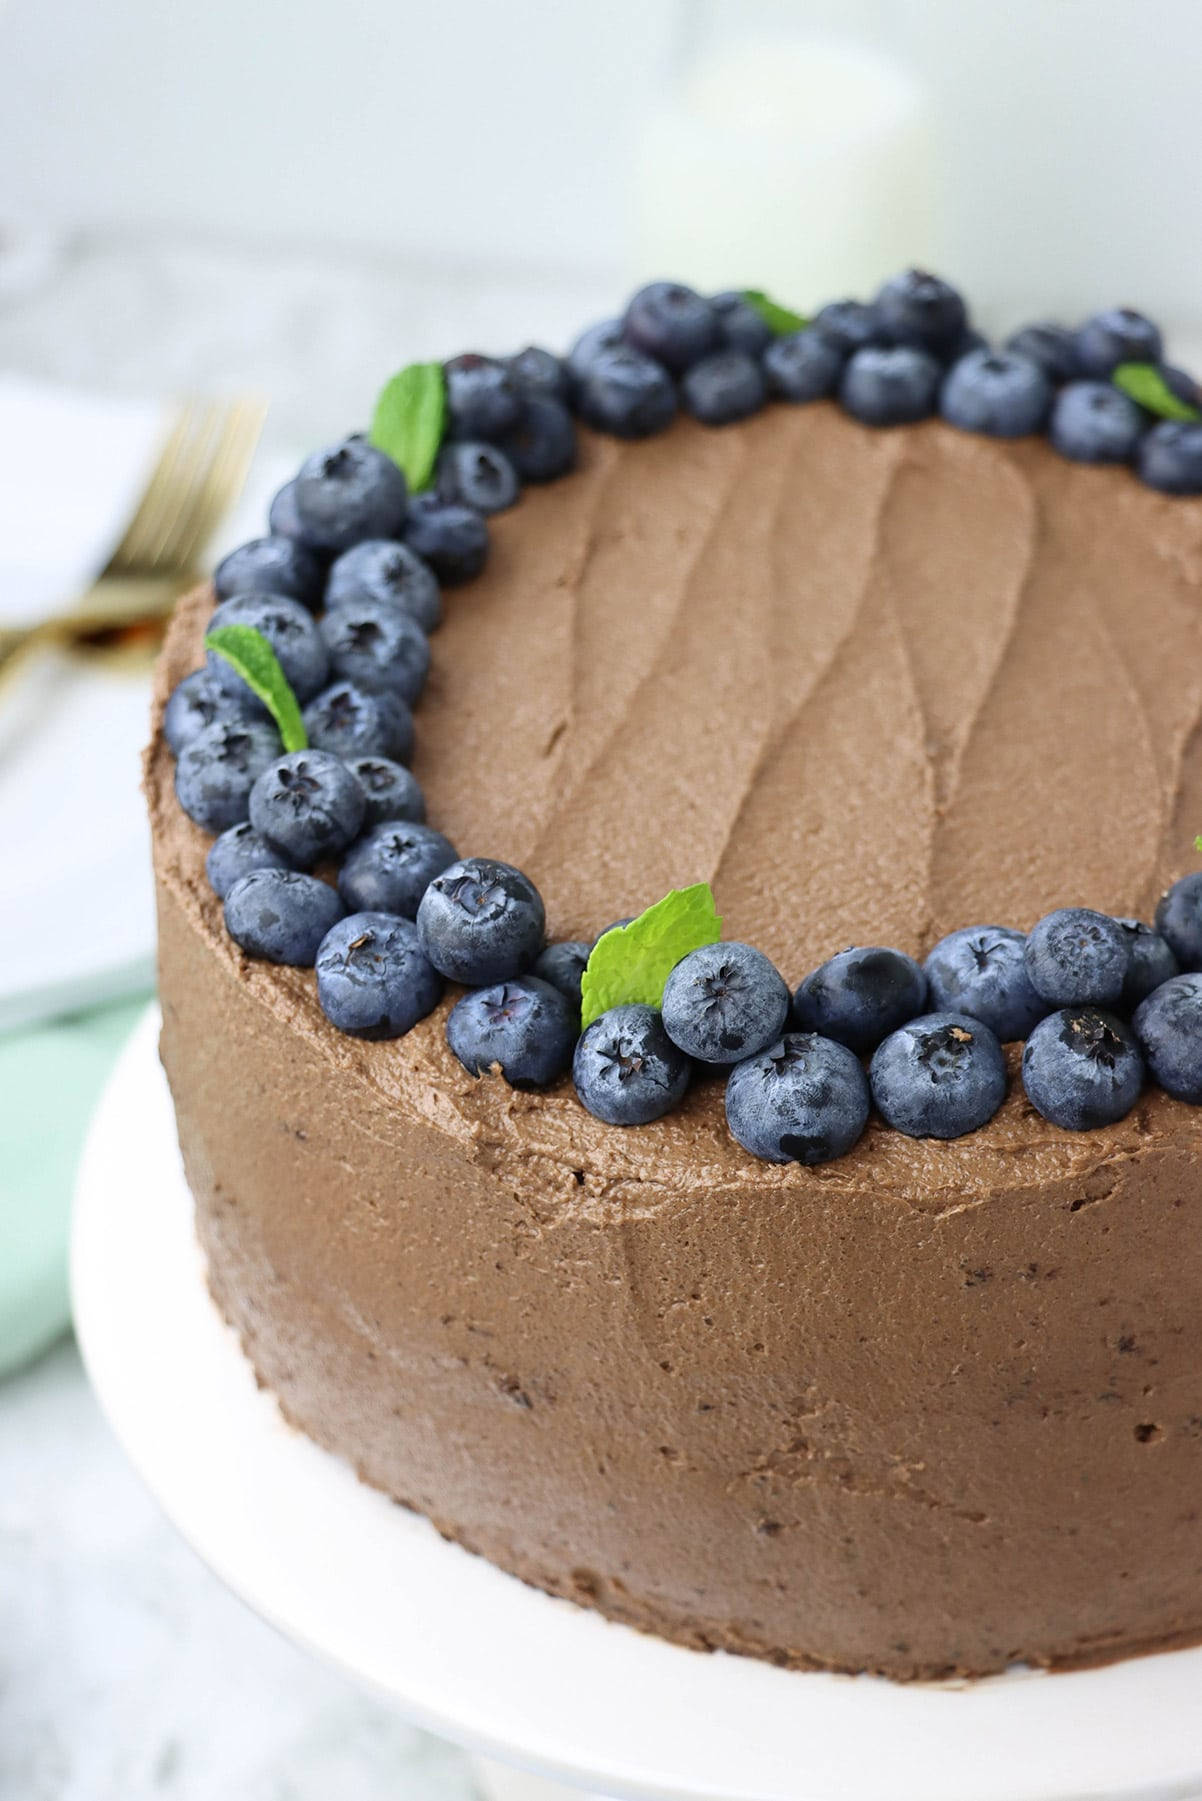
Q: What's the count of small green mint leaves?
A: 5